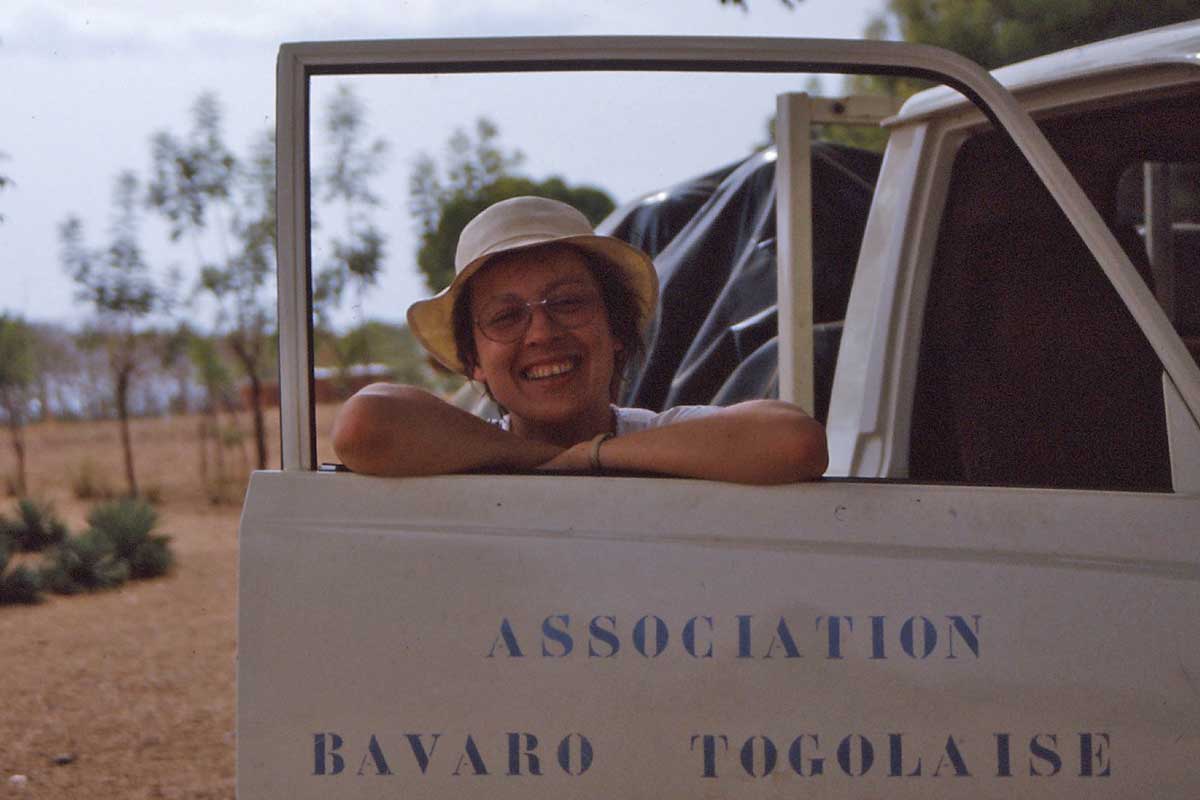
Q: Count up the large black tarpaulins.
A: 1